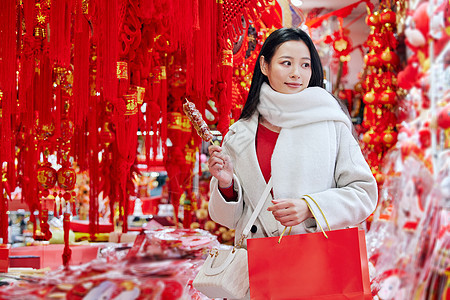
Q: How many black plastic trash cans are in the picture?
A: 0